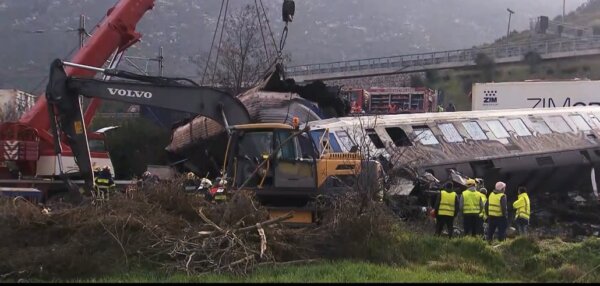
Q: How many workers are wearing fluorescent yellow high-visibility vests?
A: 5